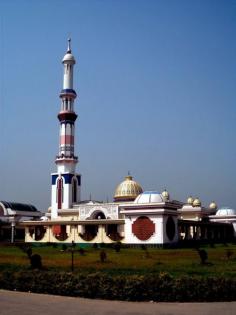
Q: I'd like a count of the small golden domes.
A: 4